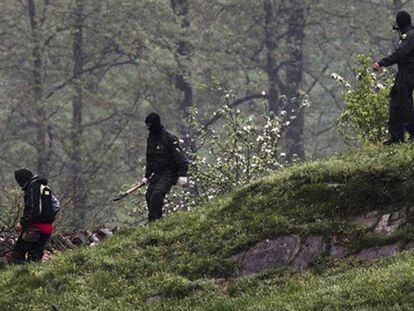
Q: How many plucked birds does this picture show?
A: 0